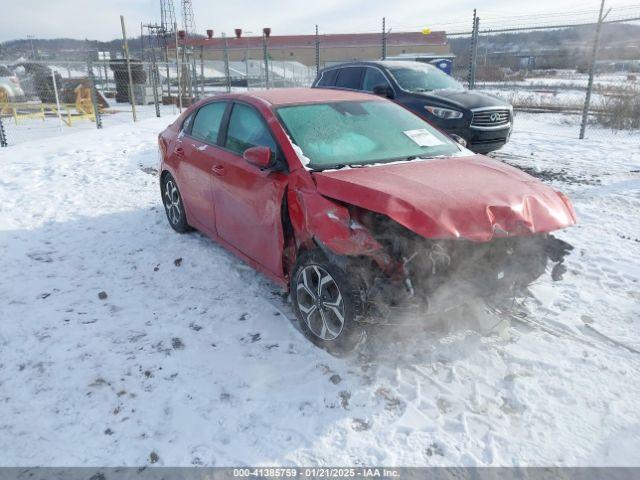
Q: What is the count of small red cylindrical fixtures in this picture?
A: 4